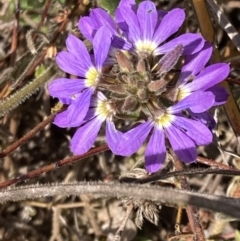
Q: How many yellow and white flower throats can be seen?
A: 5